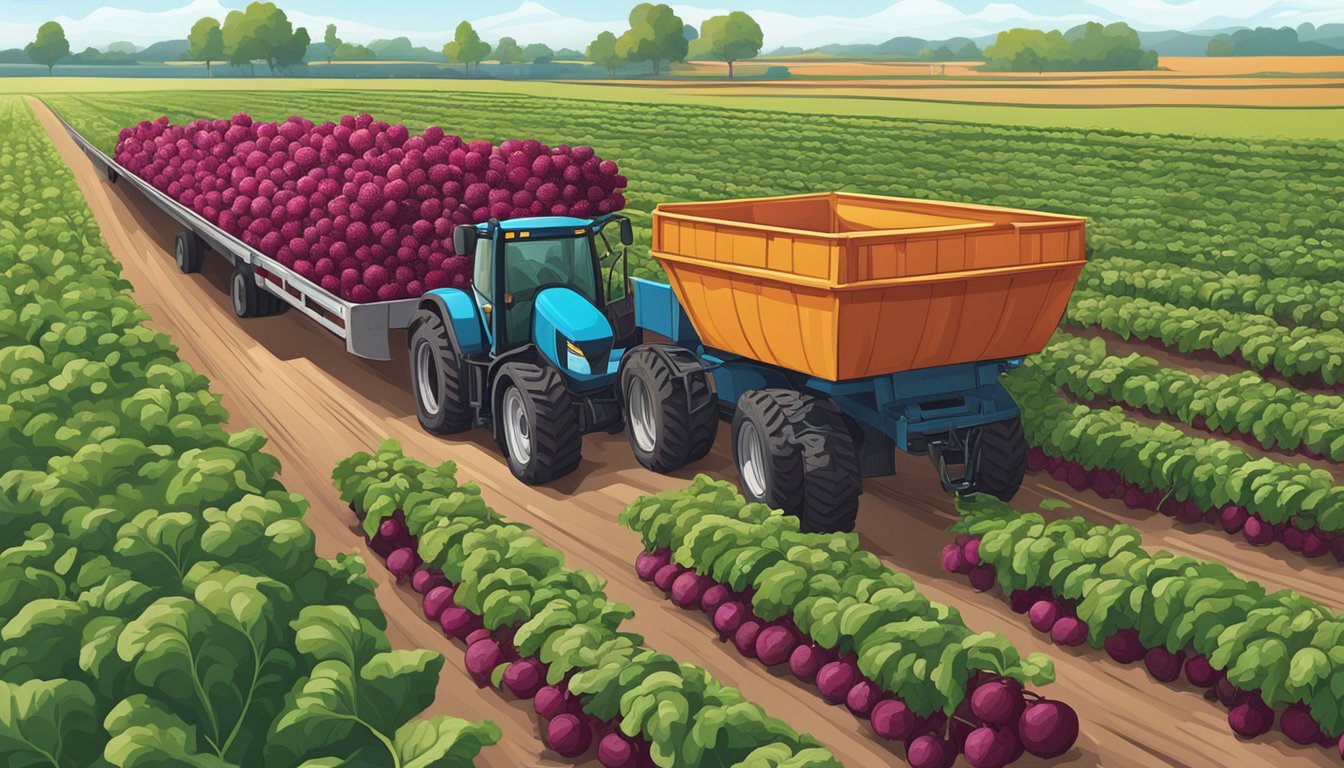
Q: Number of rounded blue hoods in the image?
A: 1